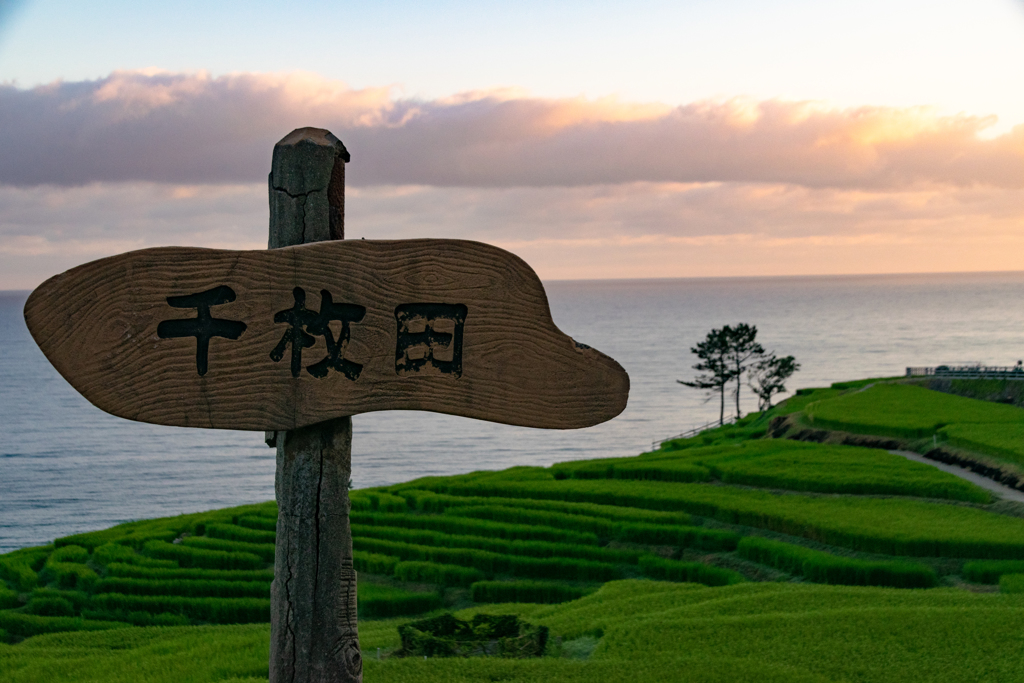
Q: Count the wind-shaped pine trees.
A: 3